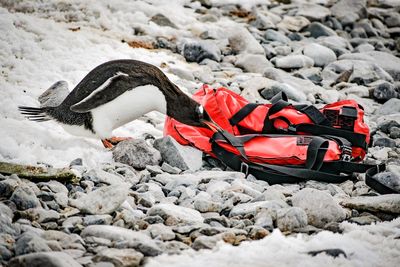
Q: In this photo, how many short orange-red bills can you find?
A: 1